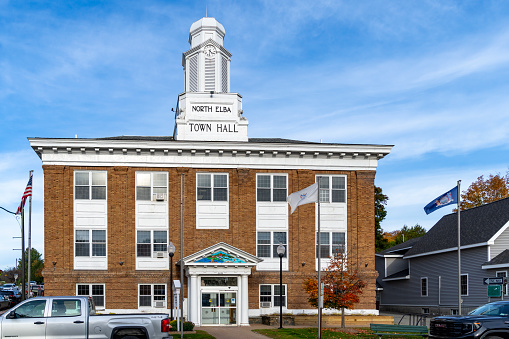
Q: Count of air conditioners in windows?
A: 4